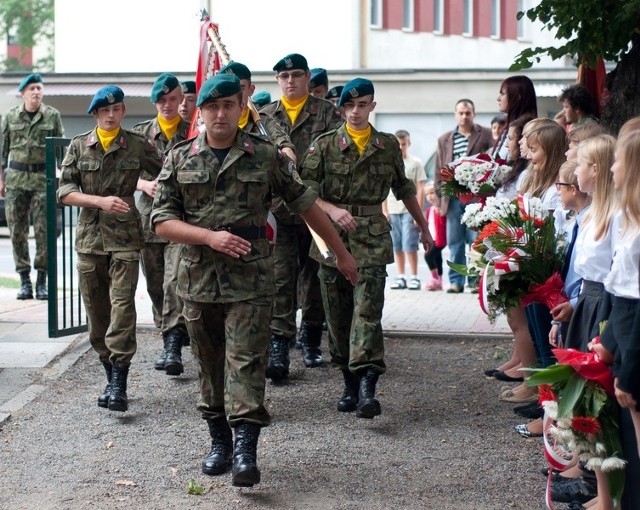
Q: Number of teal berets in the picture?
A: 11